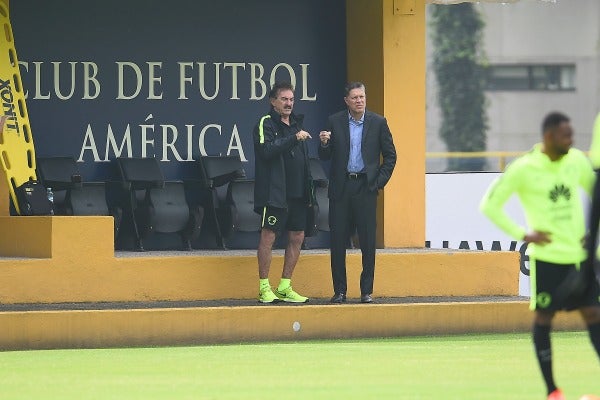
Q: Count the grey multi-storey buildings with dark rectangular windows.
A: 1